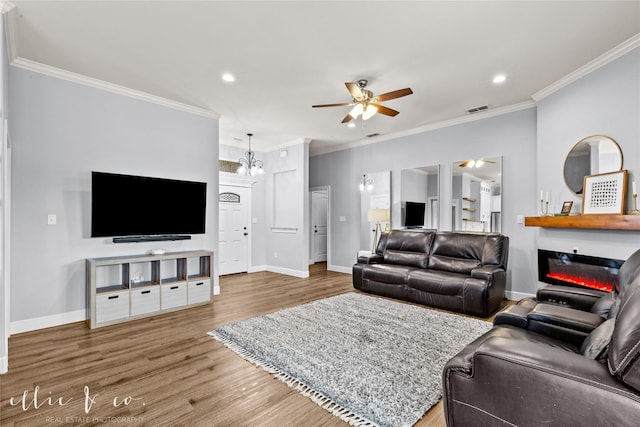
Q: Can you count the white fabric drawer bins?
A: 4